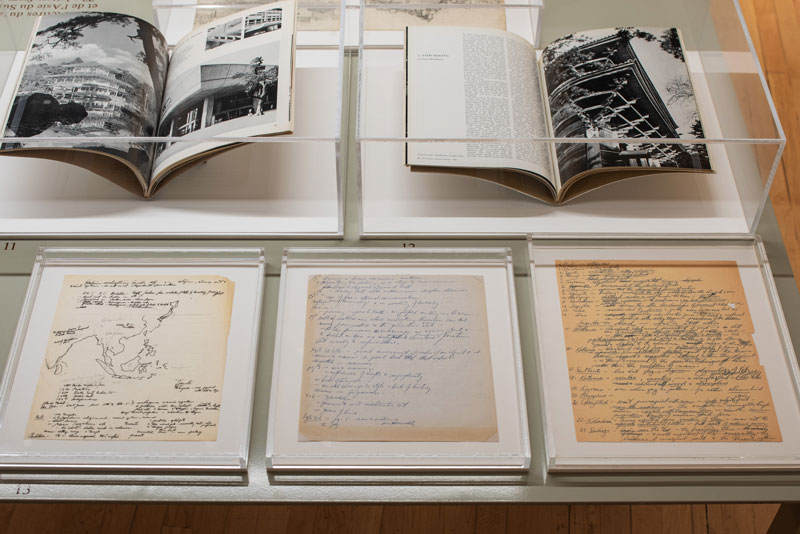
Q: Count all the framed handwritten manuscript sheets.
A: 3